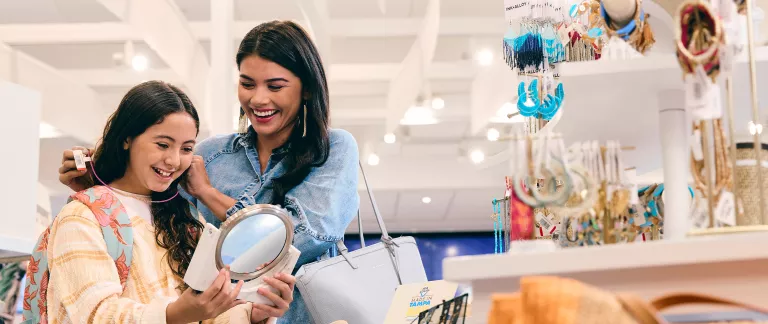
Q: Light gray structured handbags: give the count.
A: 1